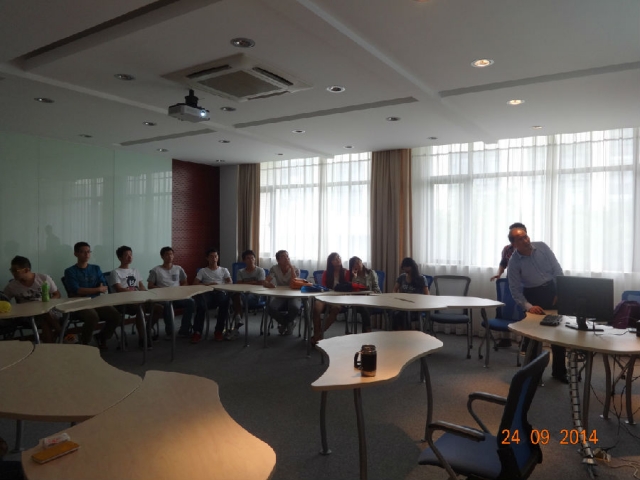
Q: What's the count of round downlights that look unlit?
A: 15